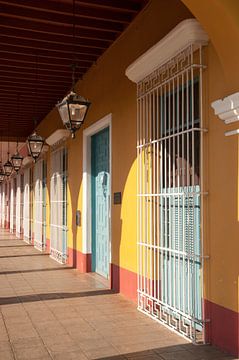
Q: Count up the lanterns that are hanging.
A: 5